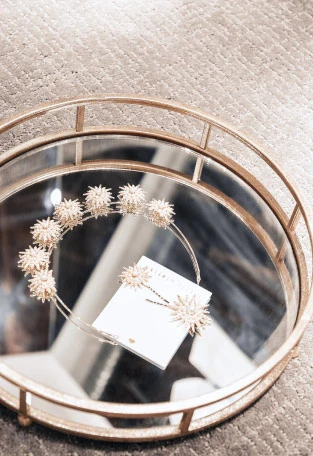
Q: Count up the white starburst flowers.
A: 9